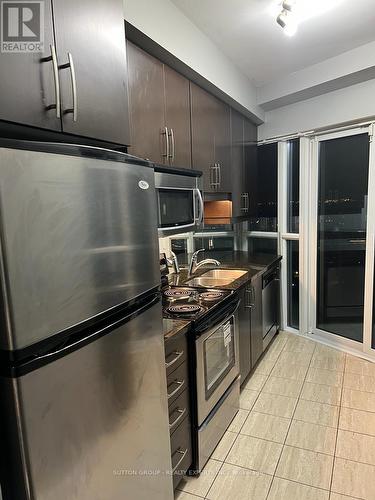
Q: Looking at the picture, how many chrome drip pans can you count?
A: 3